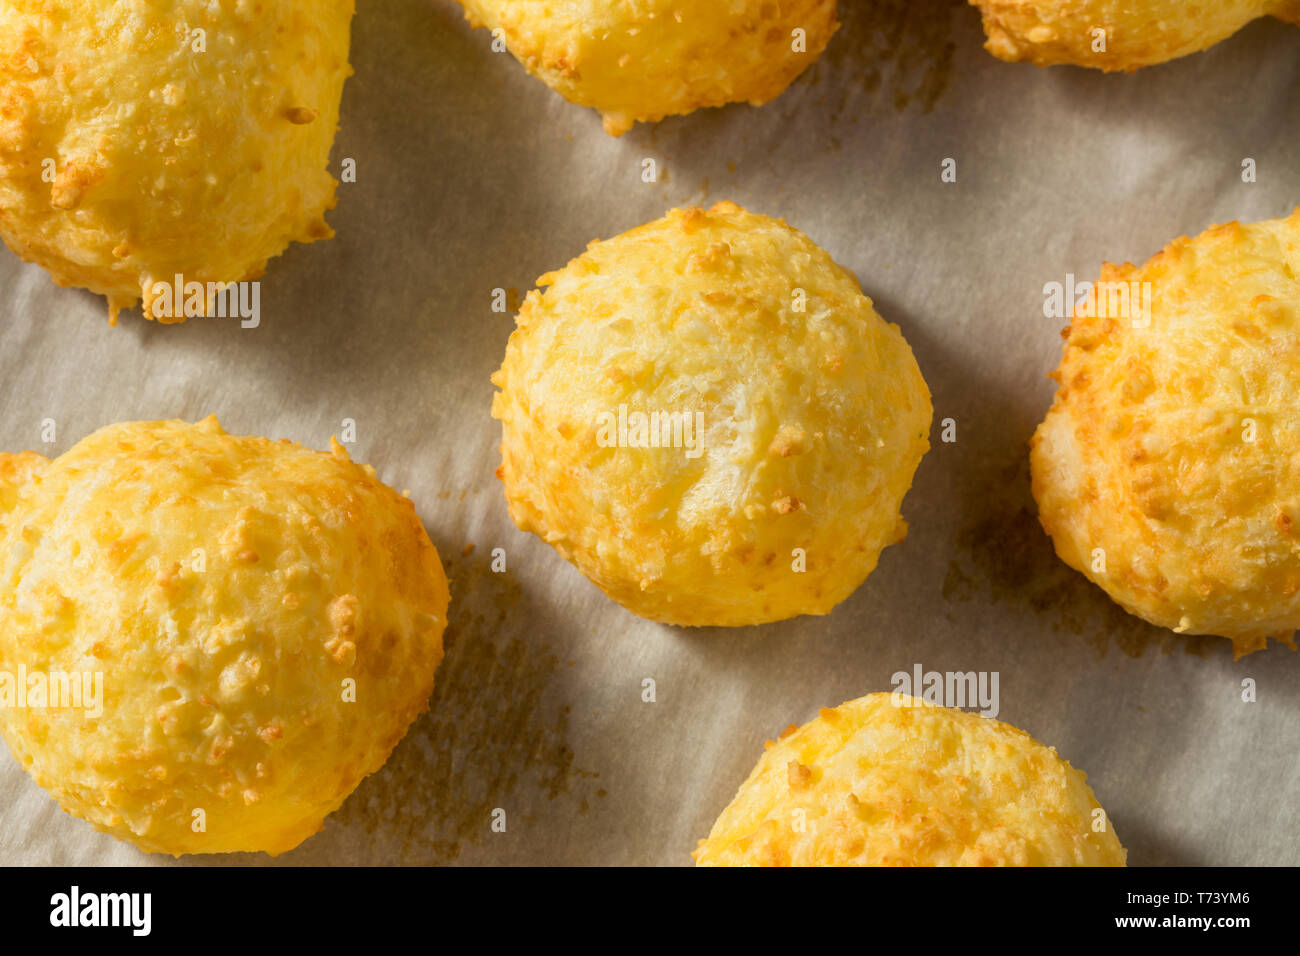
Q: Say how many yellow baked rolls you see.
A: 7